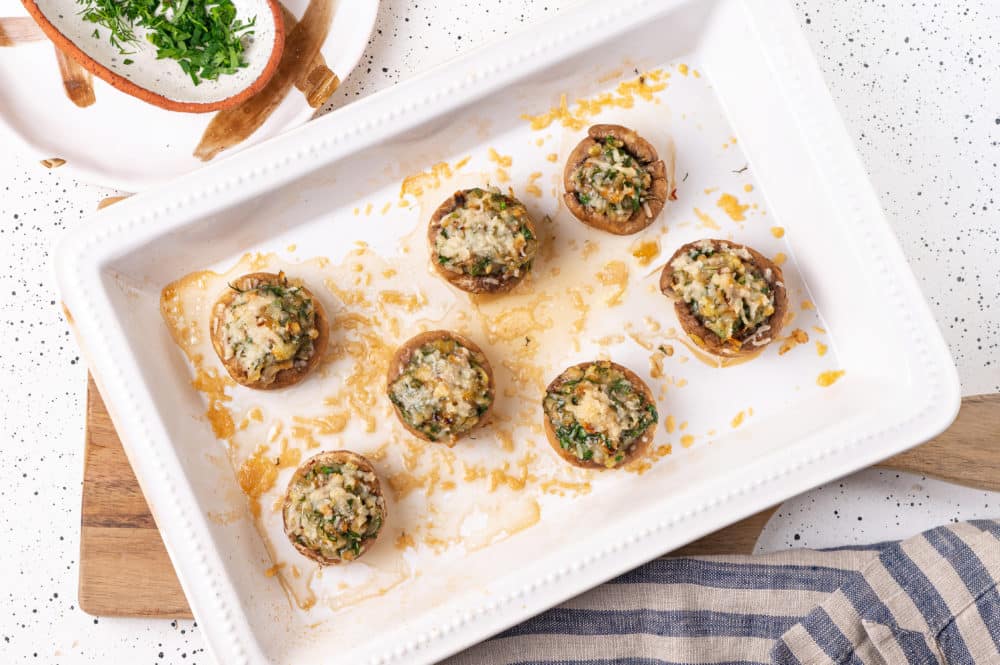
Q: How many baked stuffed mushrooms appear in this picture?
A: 7